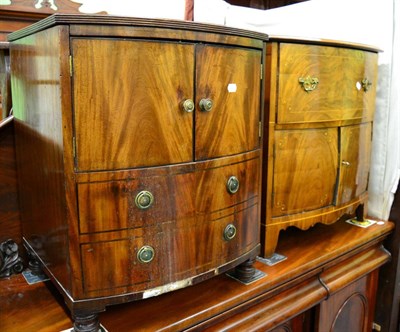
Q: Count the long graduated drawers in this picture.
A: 2